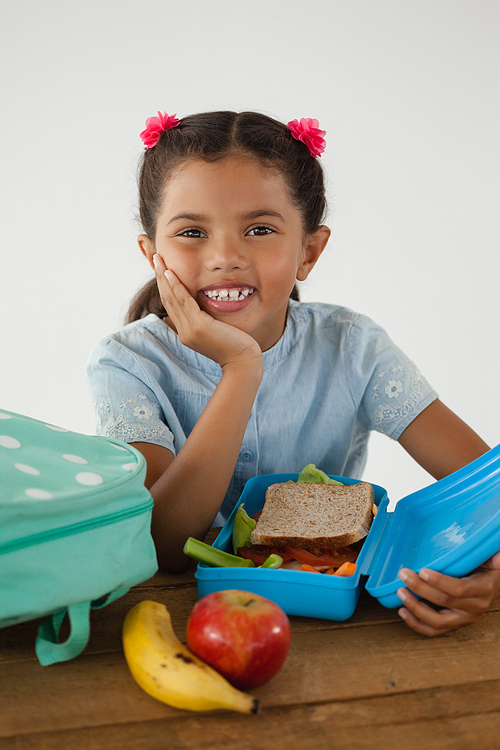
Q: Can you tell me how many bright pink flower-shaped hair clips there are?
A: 2